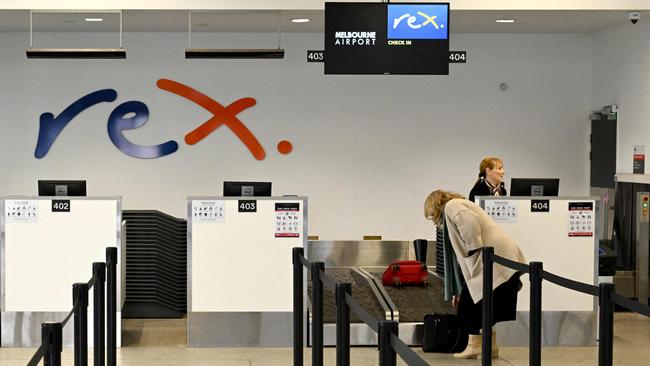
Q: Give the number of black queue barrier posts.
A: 11